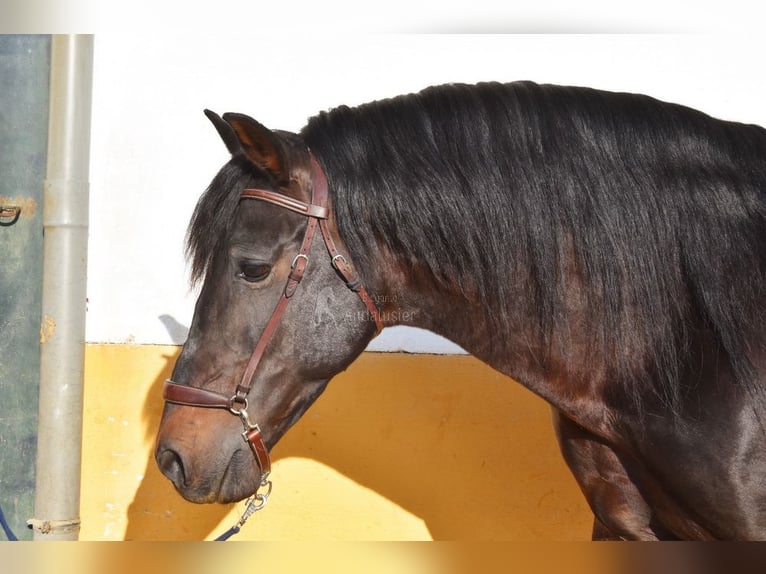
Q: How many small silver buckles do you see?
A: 2